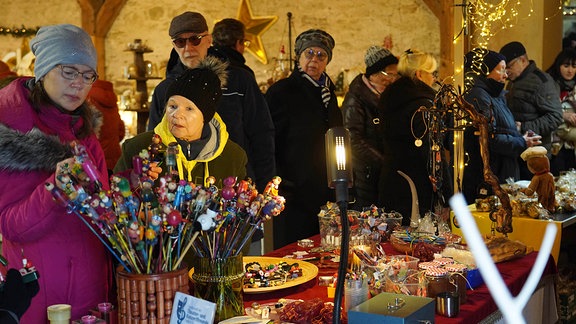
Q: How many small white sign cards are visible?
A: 1